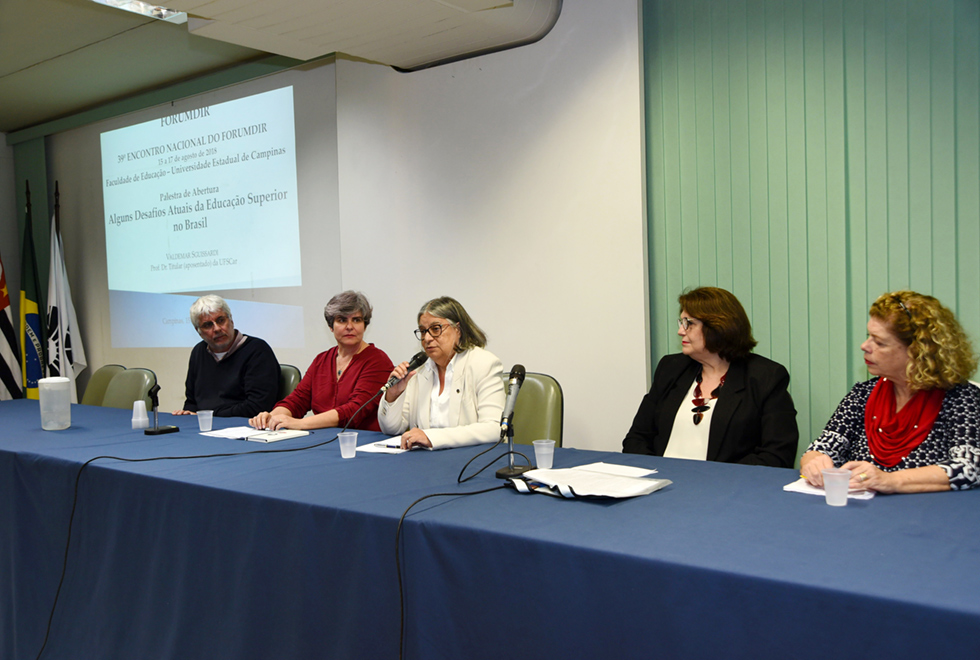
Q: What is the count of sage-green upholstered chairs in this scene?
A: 4